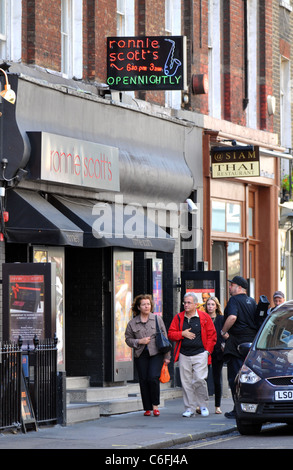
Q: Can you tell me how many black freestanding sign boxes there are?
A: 2